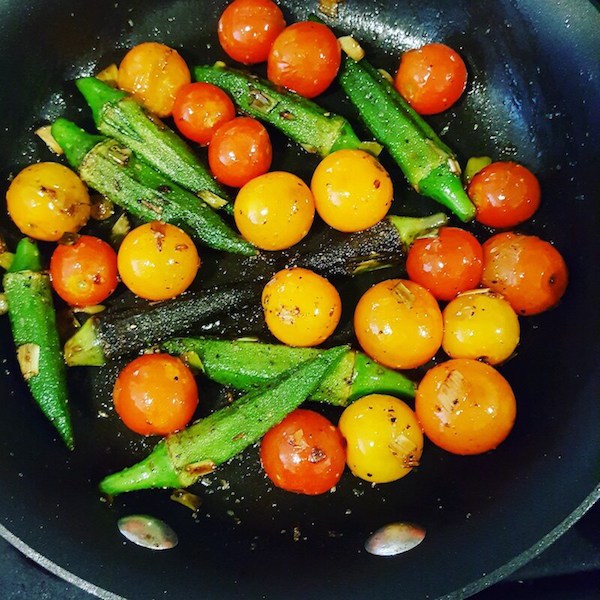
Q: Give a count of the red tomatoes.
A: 11